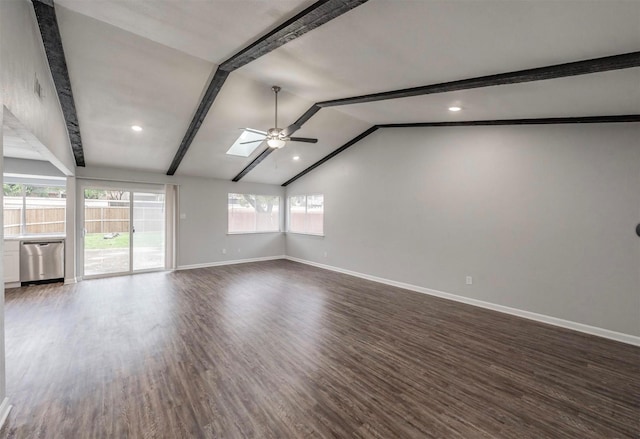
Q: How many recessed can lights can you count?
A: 3